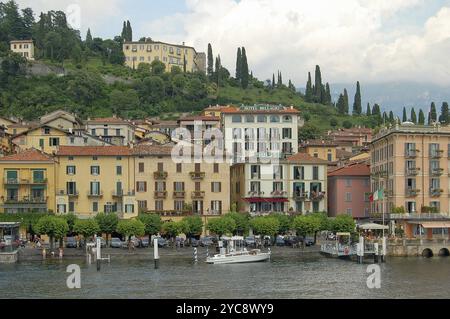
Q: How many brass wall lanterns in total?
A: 0